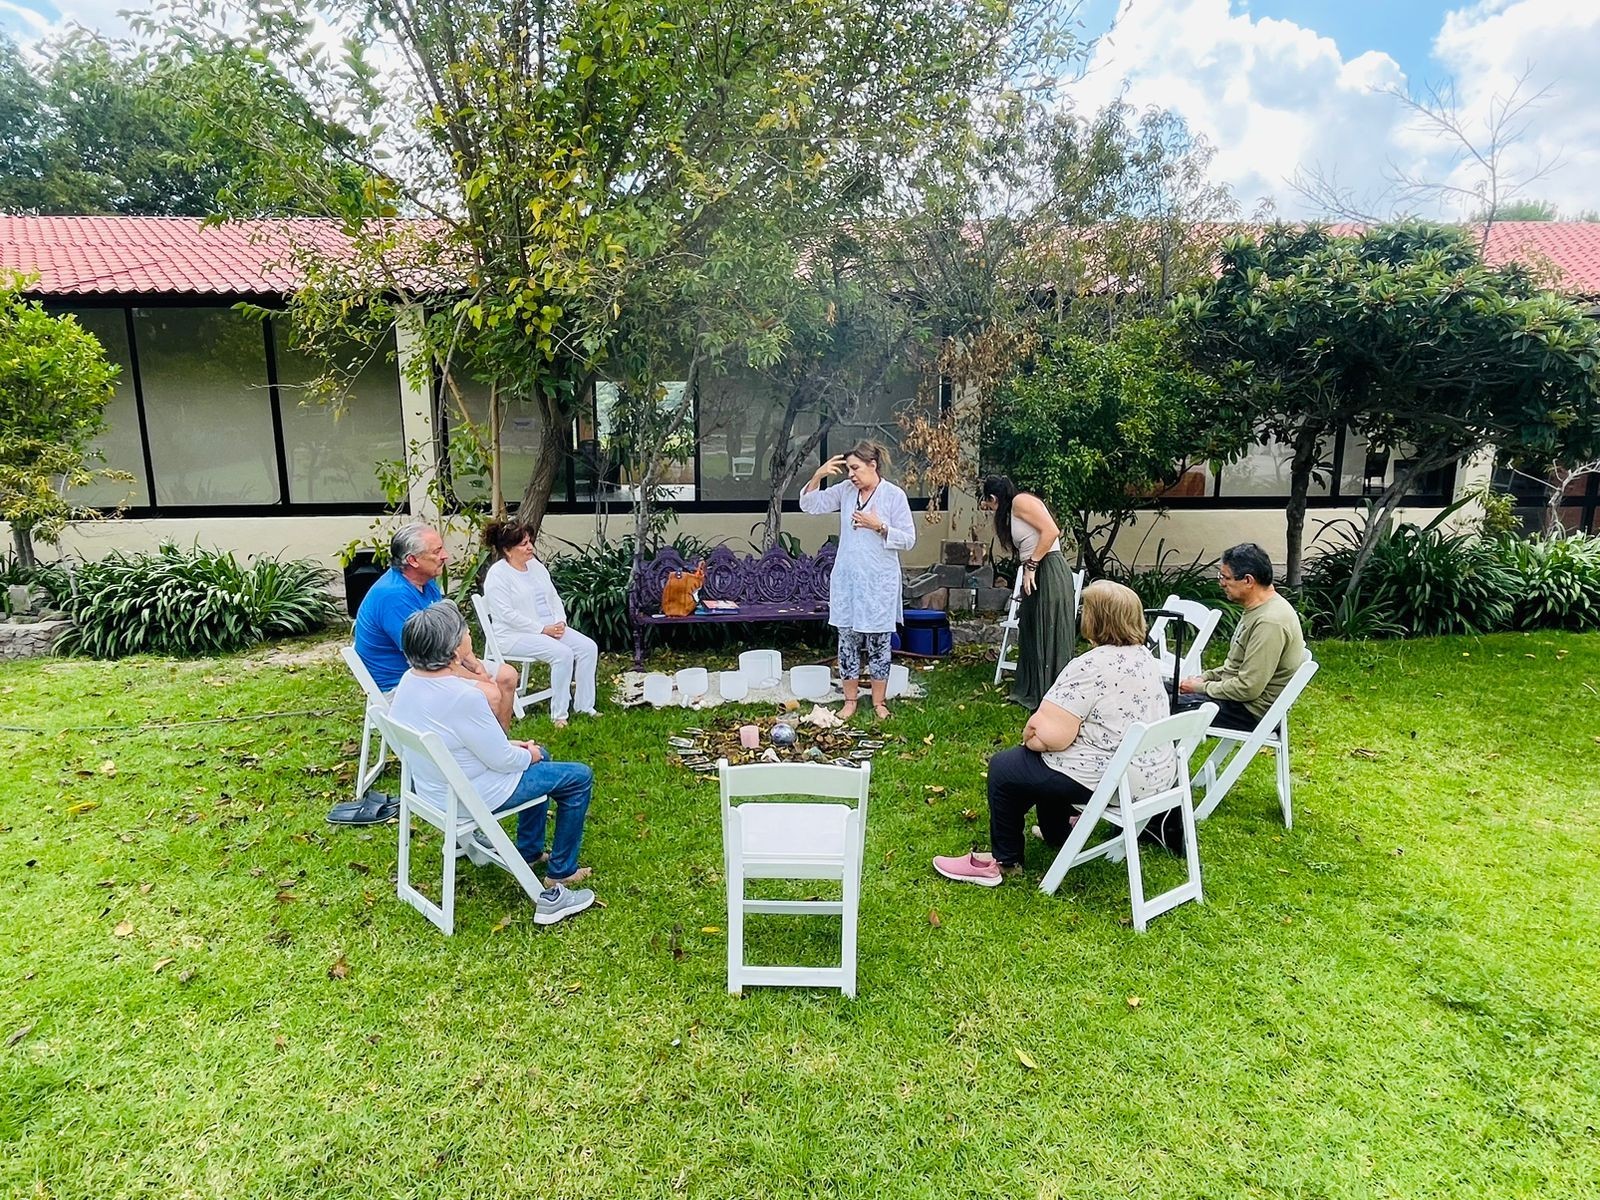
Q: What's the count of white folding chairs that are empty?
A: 3